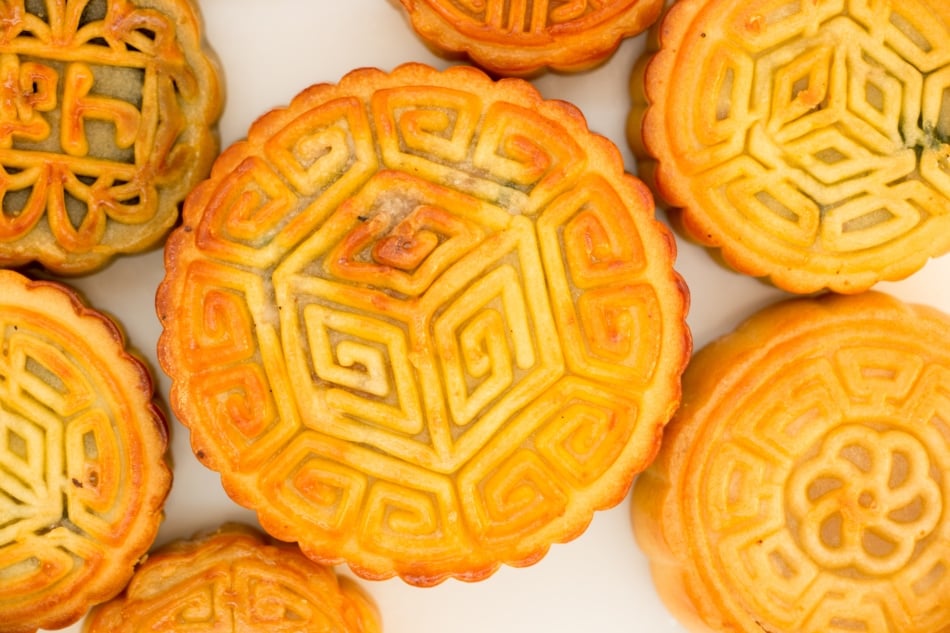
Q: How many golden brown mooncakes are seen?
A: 7